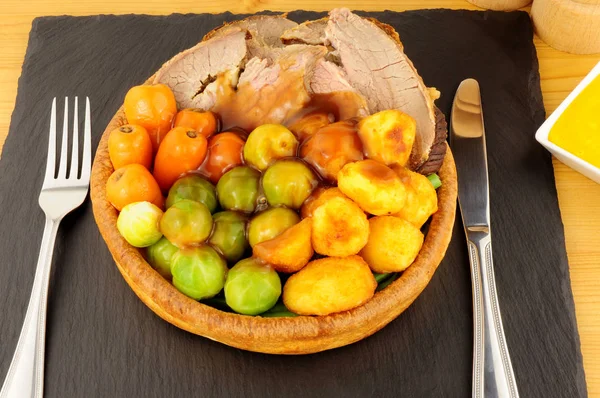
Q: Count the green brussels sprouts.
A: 10